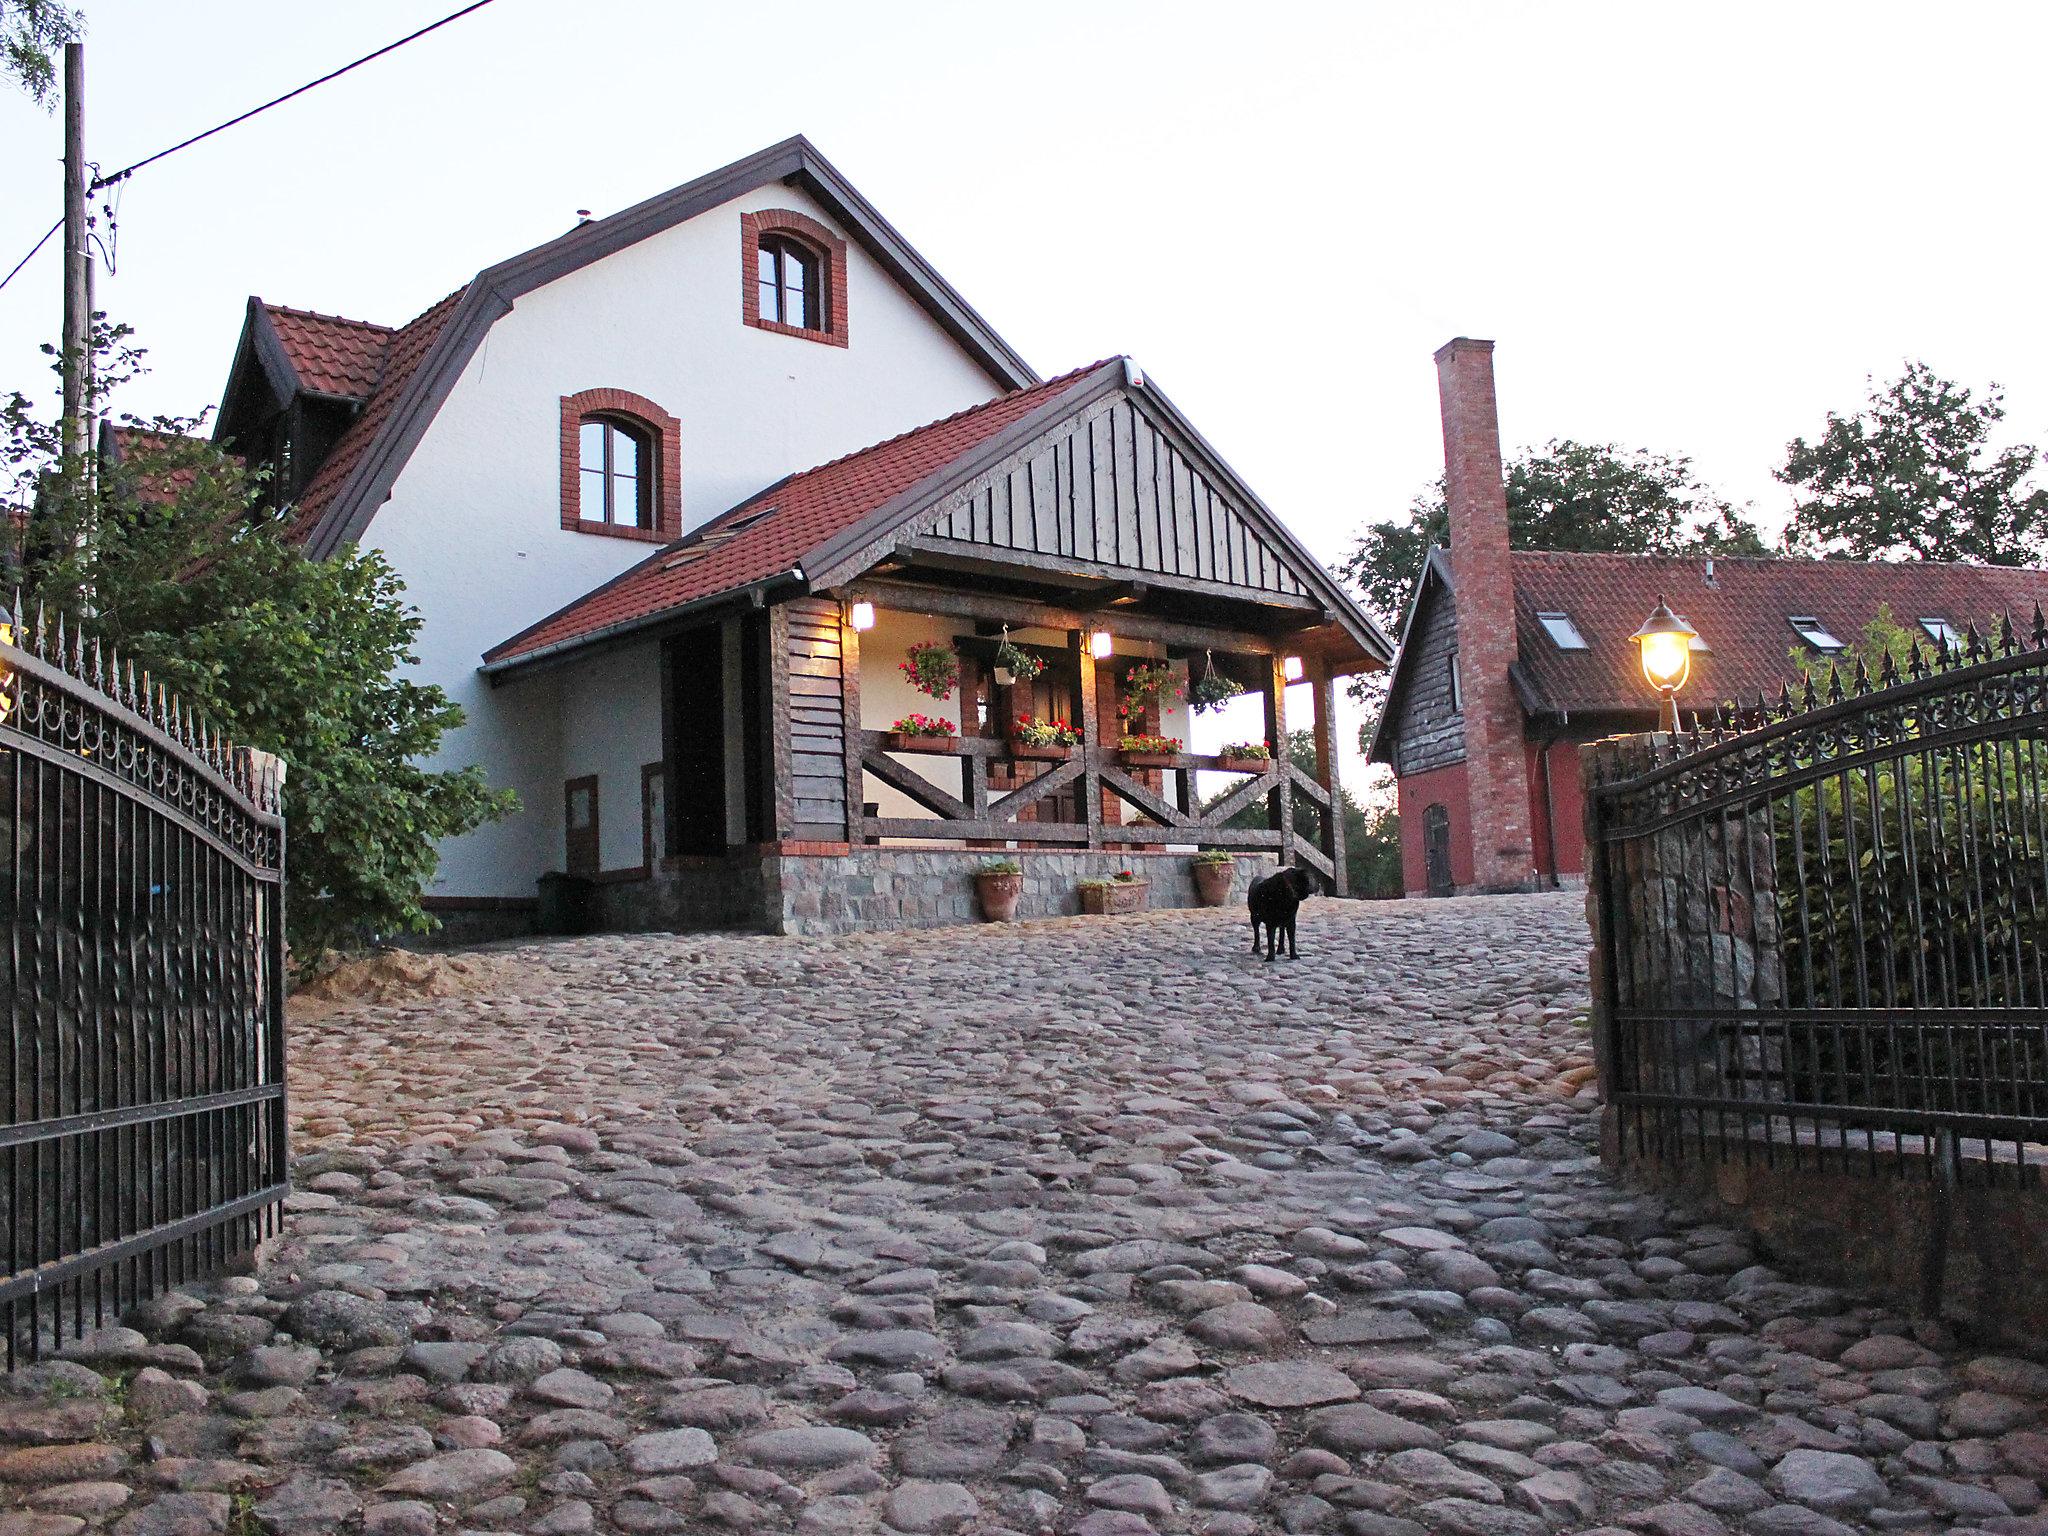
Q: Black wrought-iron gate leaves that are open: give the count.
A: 2